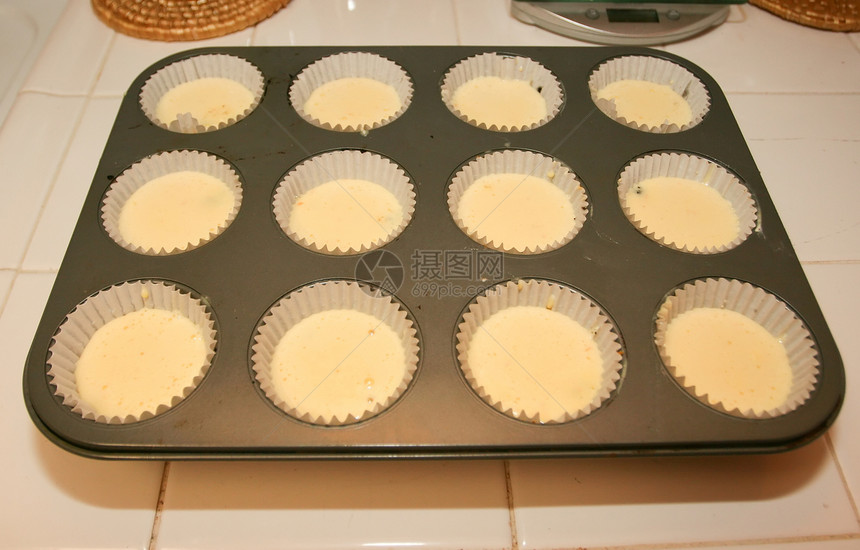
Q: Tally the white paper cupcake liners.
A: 12